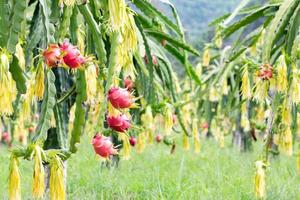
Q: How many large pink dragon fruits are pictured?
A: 5